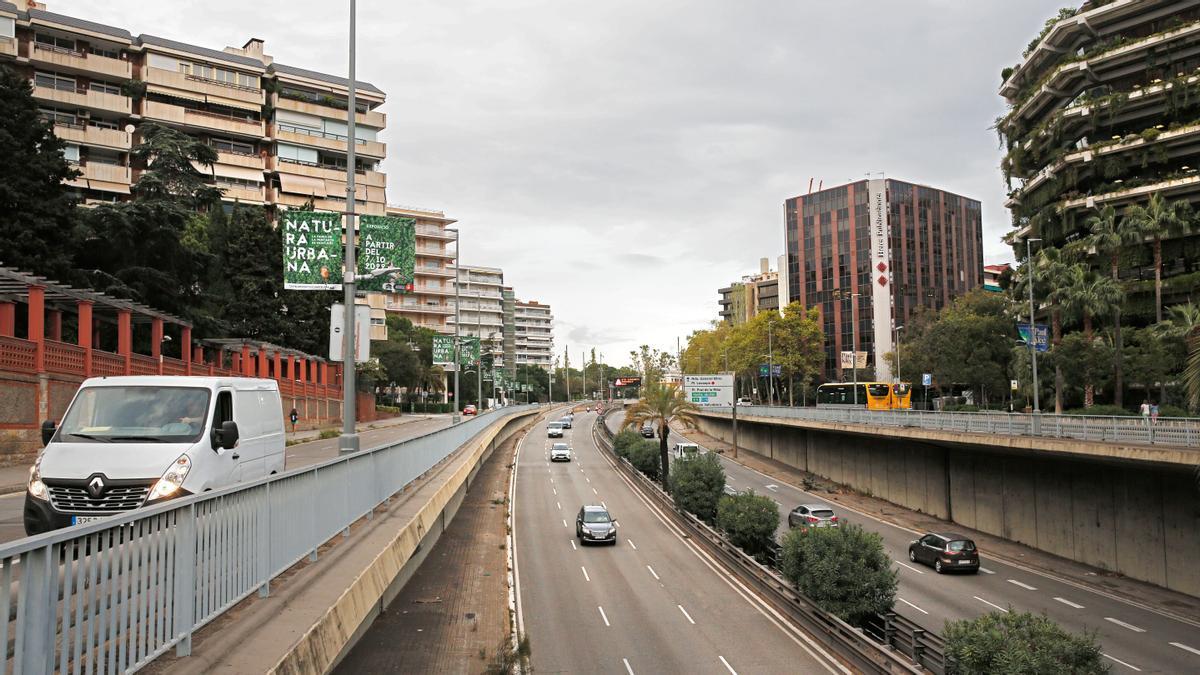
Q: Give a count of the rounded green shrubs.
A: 6